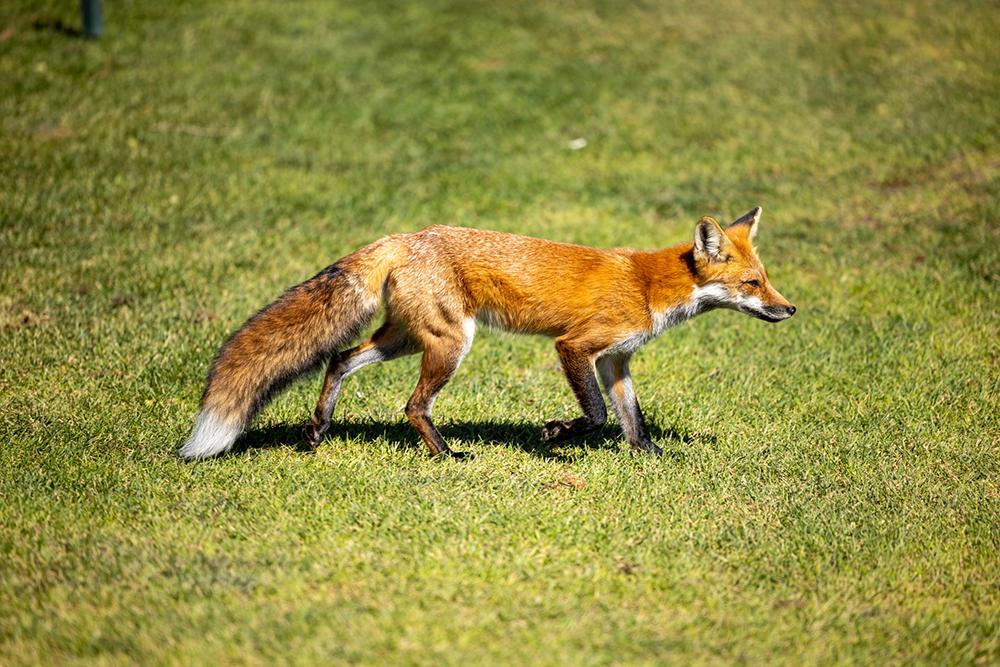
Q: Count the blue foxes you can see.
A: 0